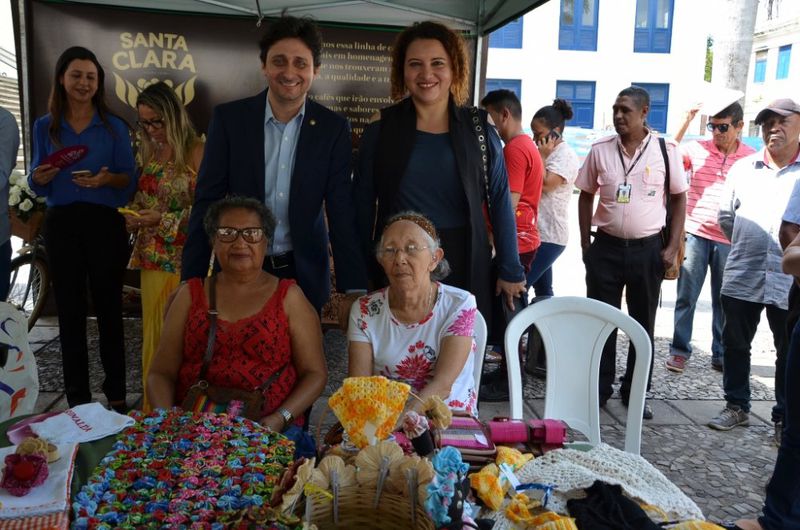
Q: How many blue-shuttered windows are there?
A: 8